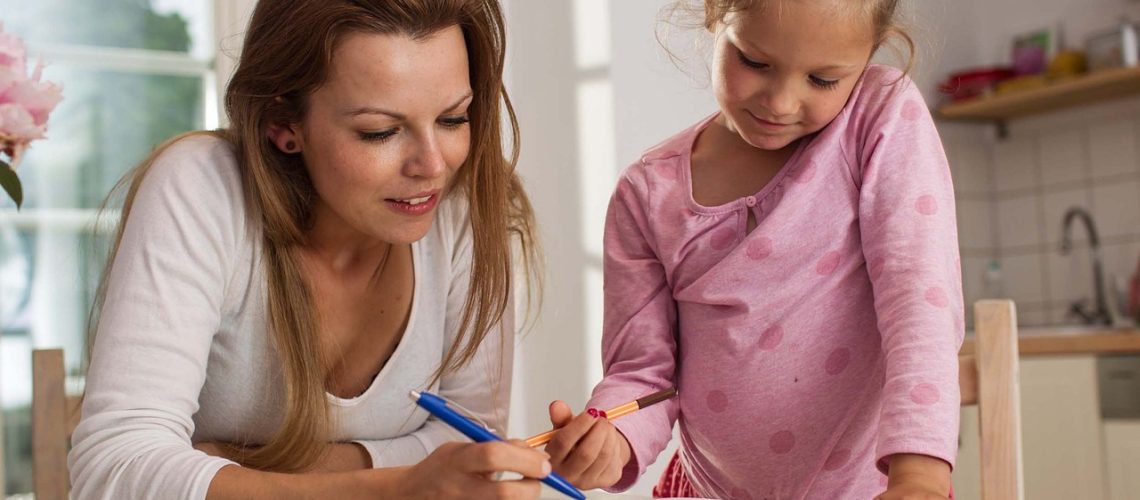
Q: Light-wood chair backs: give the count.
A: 2